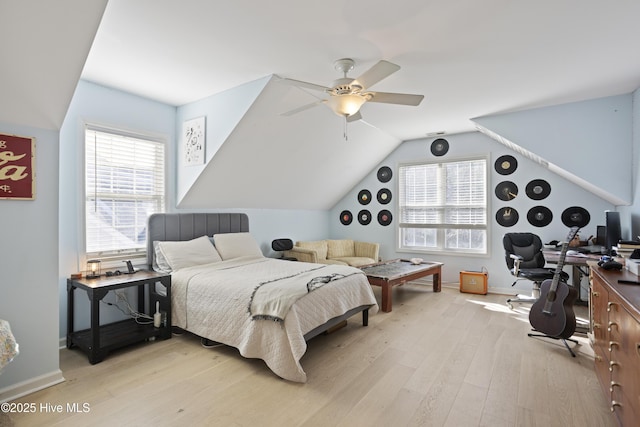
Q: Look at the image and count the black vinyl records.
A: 13